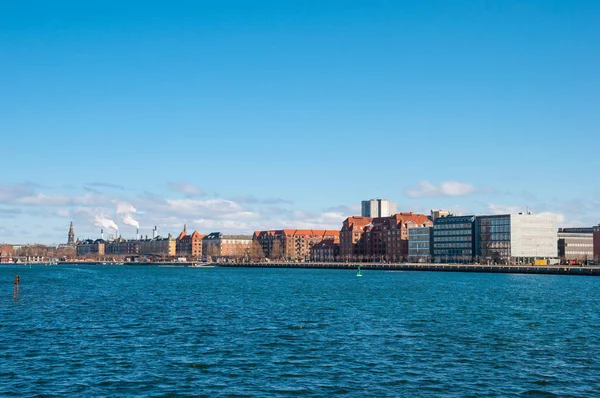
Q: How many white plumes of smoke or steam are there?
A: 2